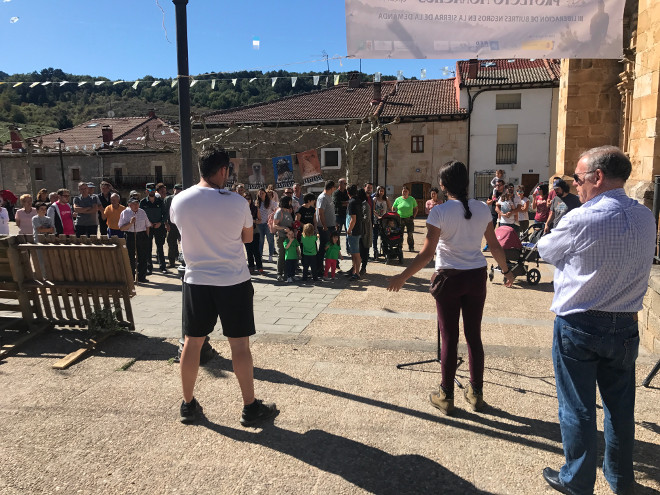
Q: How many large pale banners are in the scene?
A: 1